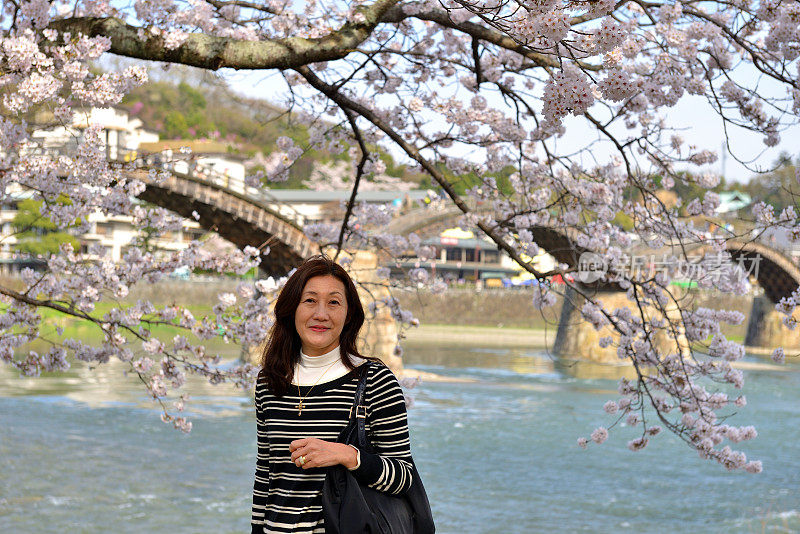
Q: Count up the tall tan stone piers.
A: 3